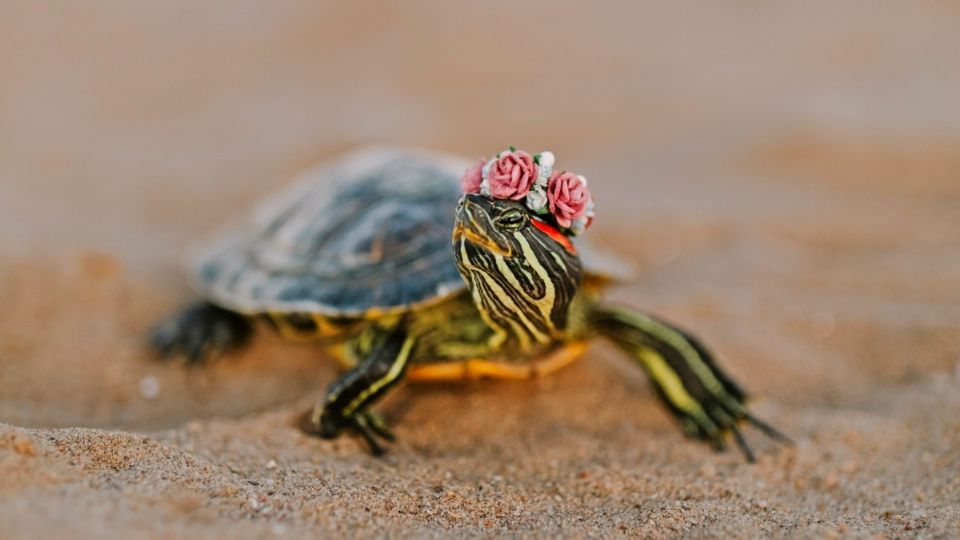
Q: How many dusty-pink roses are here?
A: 3